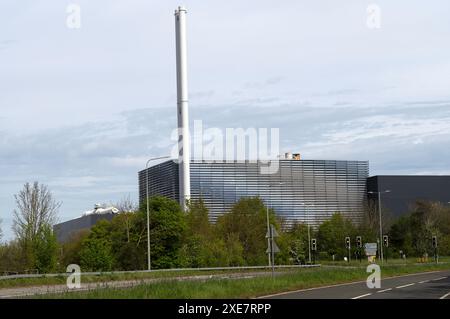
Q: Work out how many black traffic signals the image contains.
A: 5